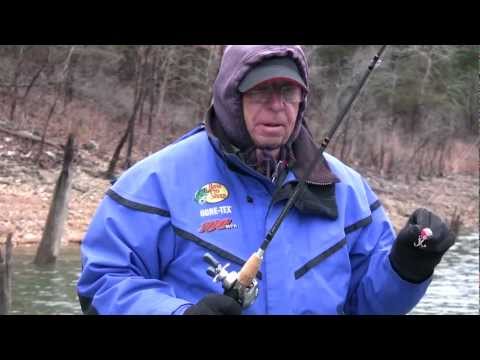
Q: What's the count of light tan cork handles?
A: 1